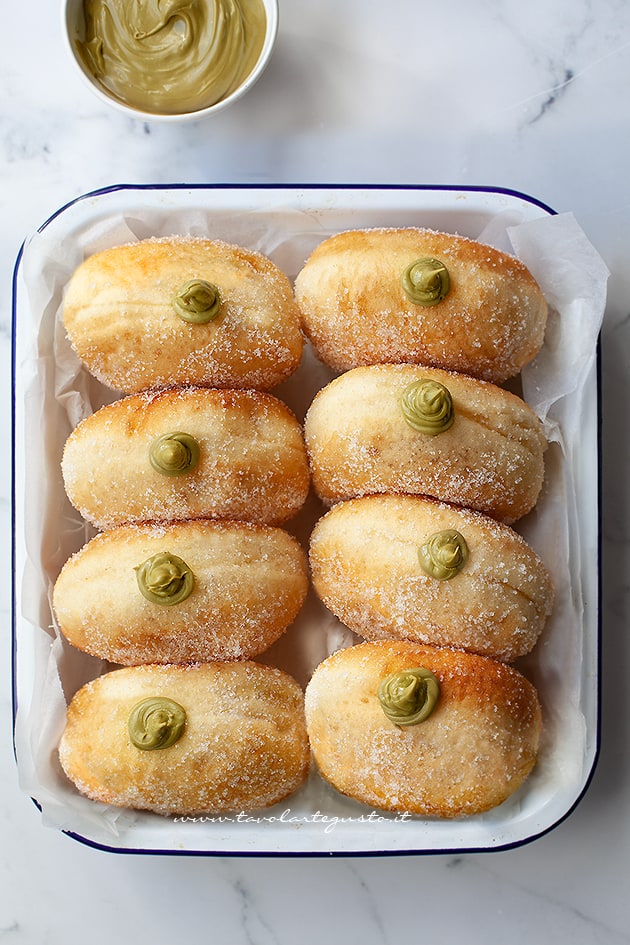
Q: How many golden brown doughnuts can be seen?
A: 8